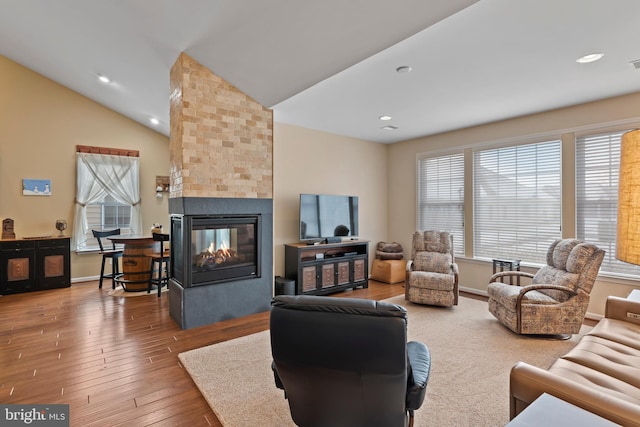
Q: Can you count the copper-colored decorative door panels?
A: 6